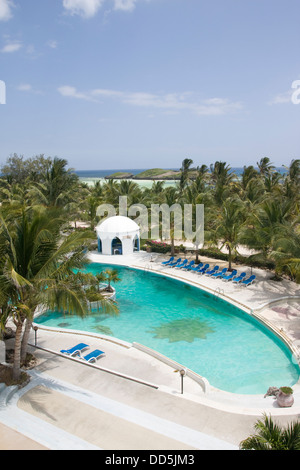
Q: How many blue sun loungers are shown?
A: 13